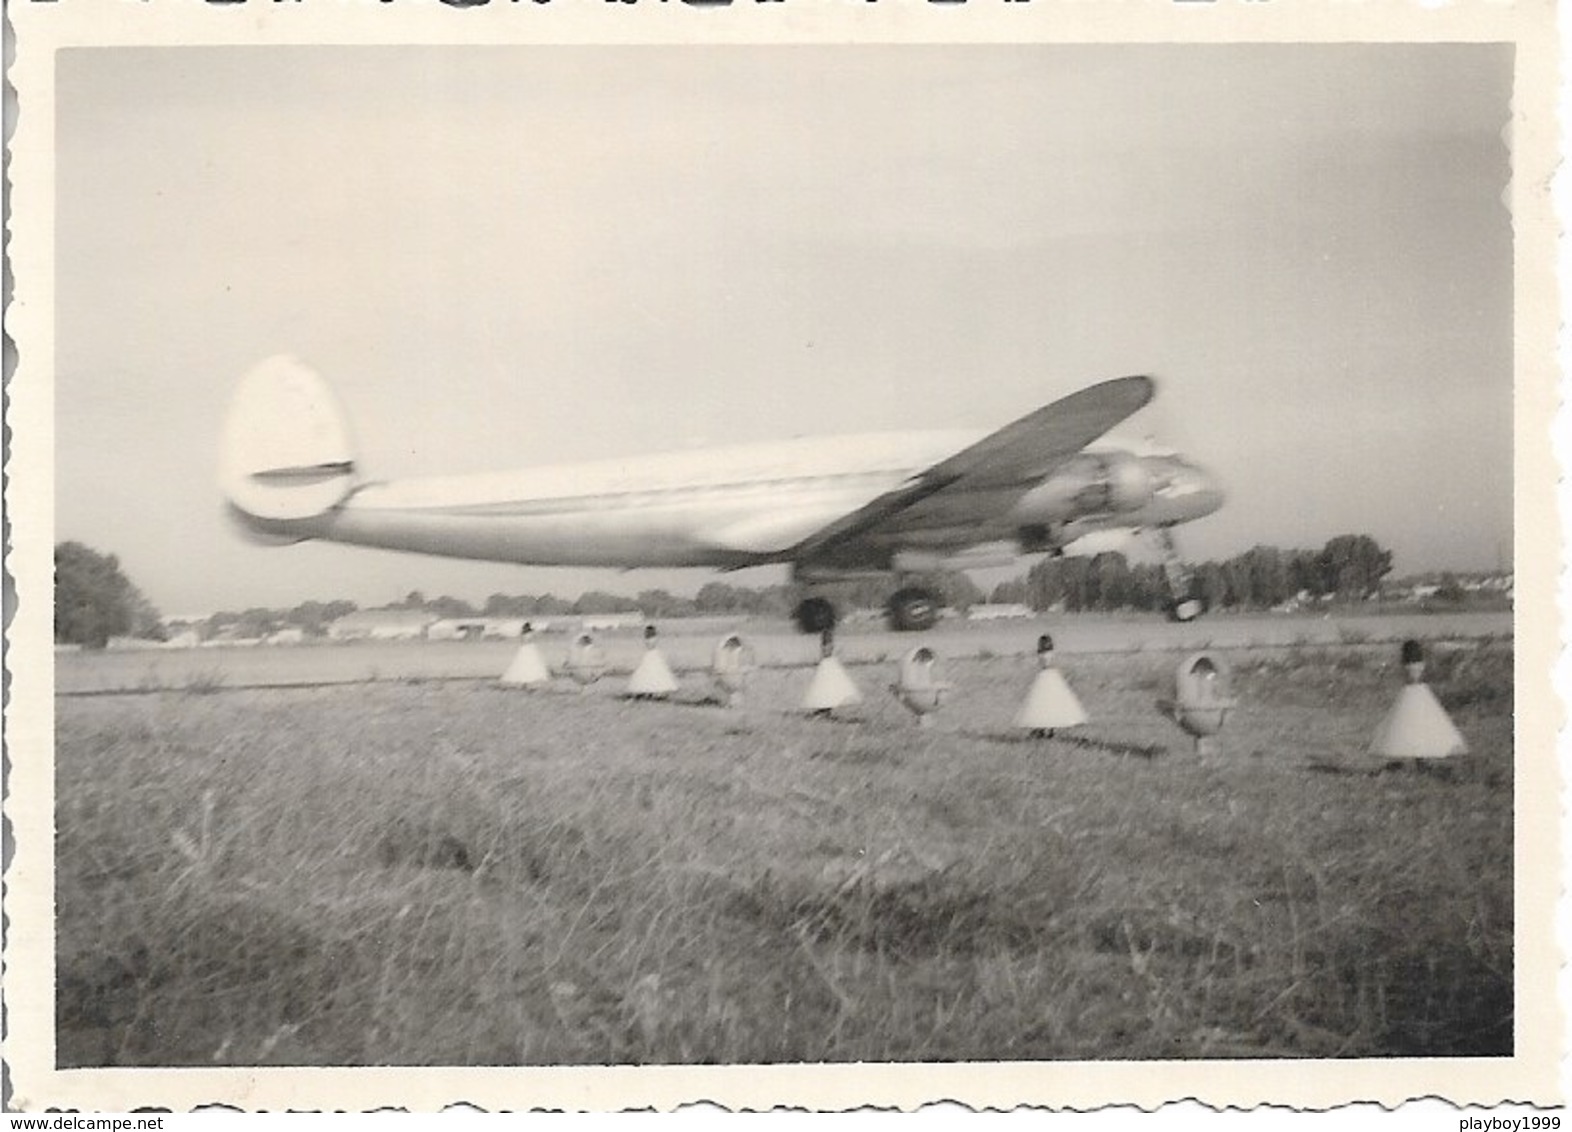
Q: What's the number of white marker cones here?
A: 5